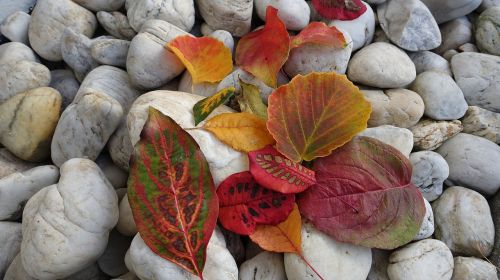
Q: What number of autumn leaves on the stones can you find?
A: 13